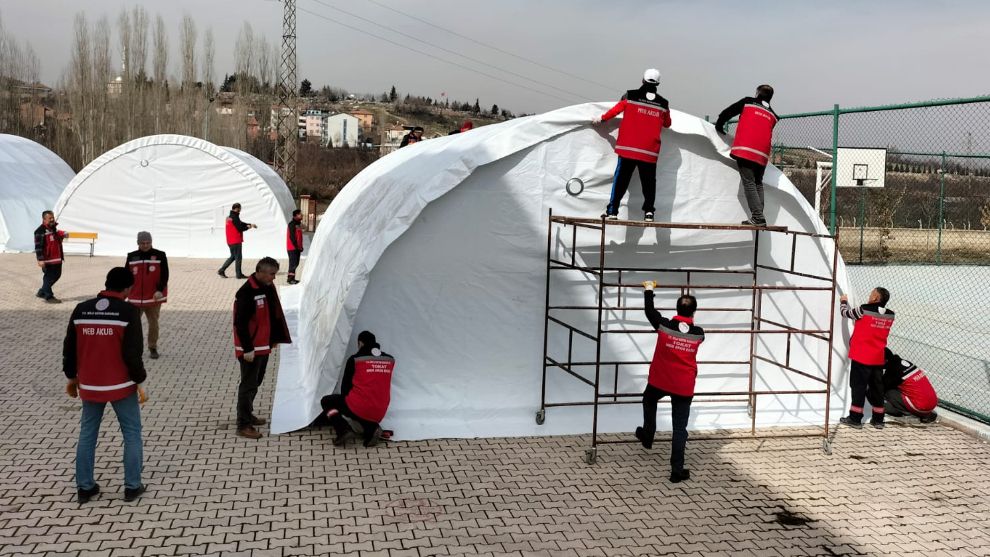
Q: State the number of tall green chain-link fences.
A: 1